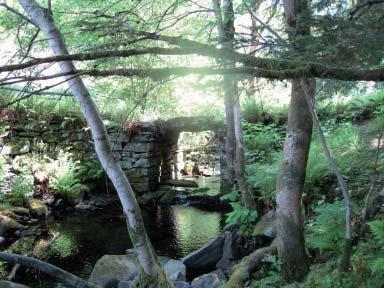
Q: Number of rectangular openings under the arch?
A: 1